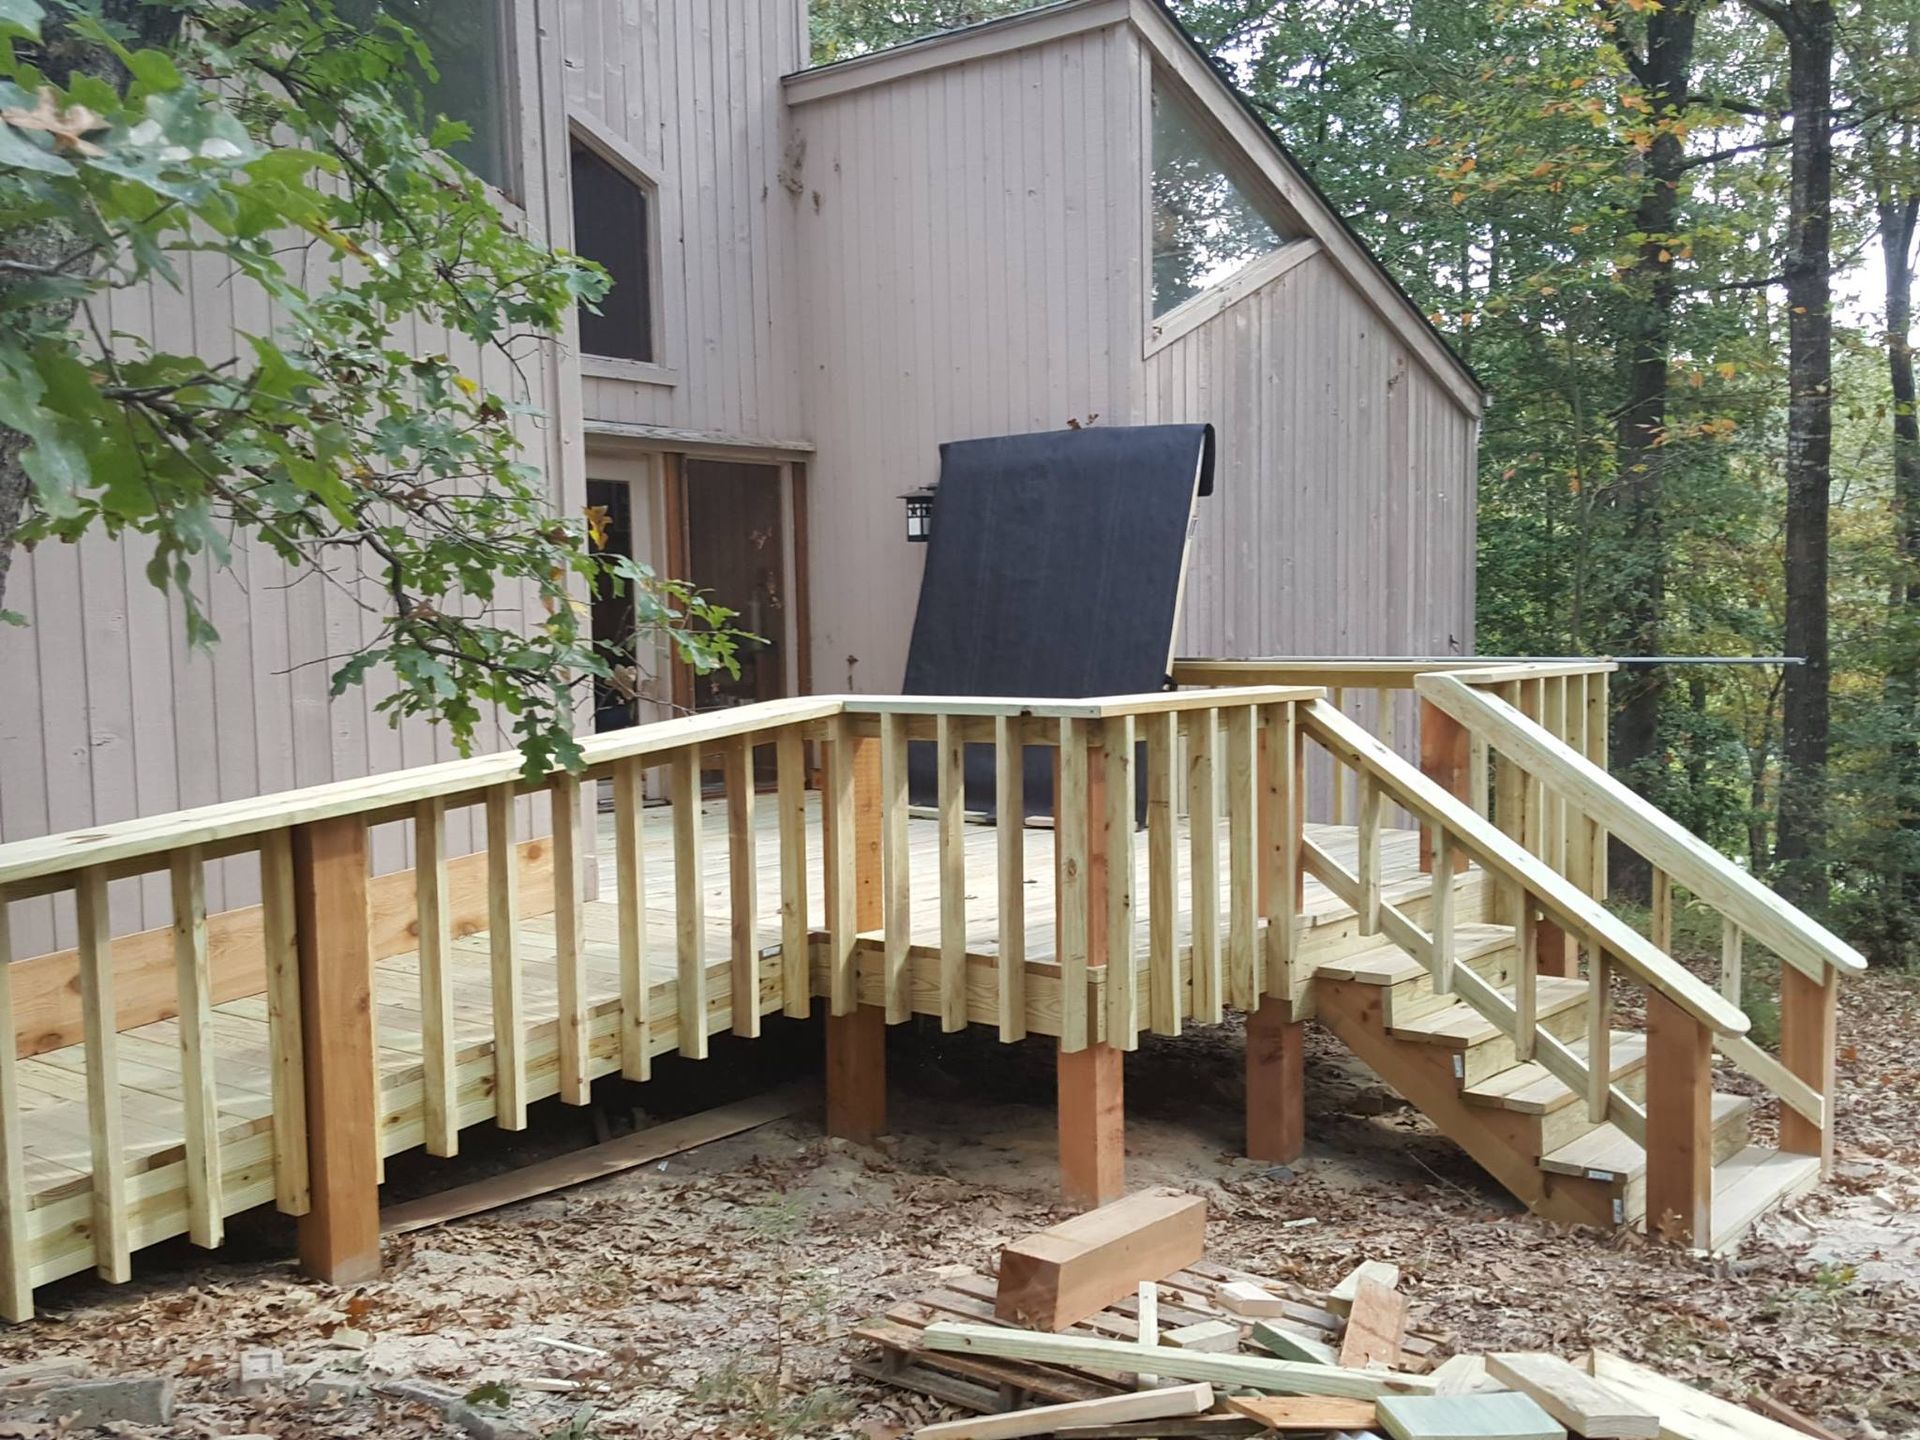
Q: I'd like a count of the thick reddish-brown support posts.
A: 8